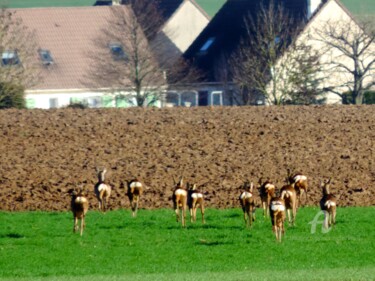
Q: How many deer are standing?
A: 11